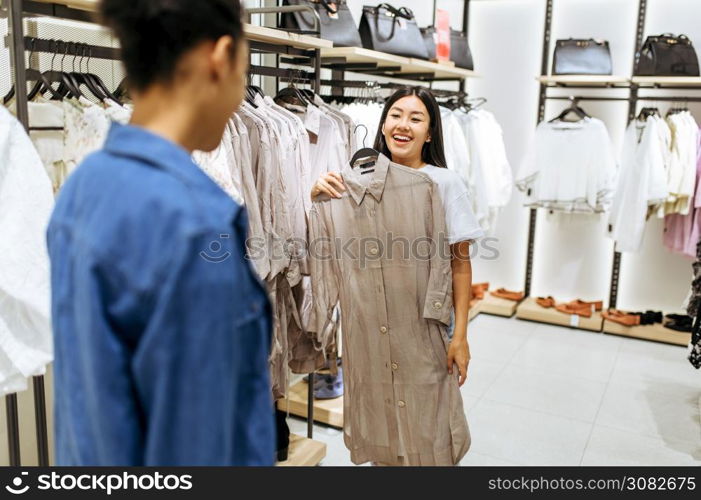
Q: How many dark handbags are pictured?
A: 5